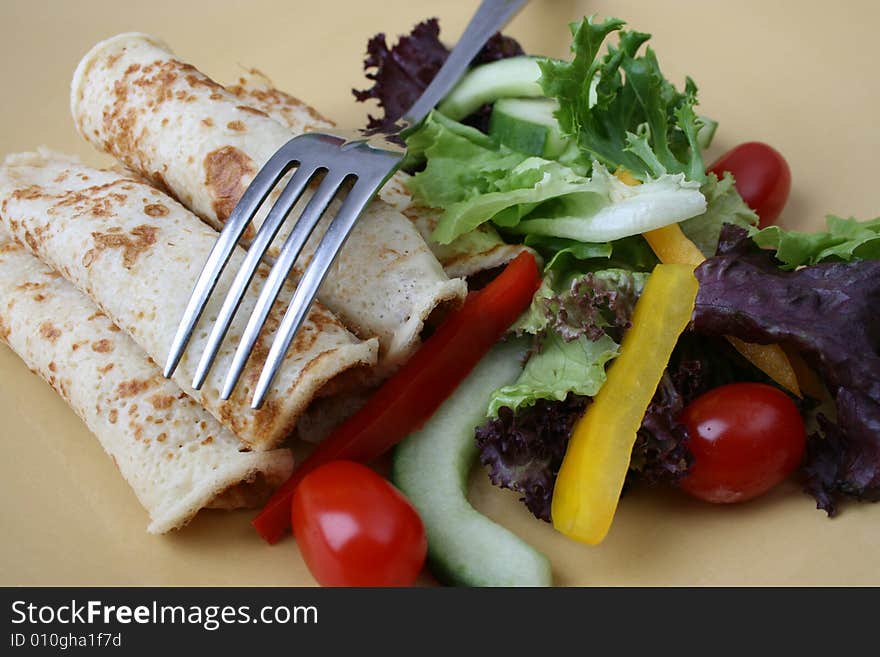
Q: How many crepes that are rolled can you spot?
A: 4